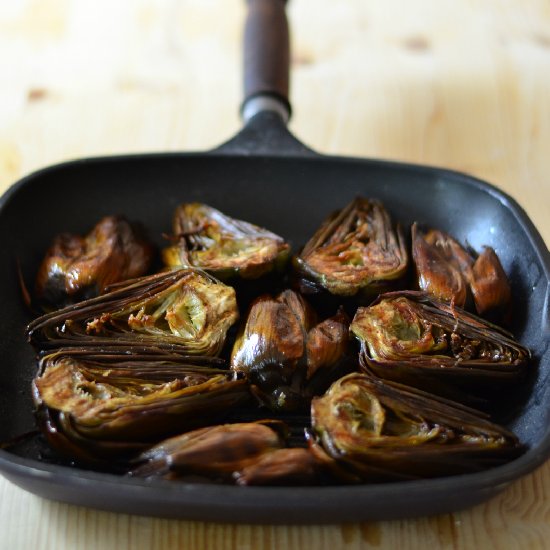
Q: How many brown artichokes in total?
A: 10